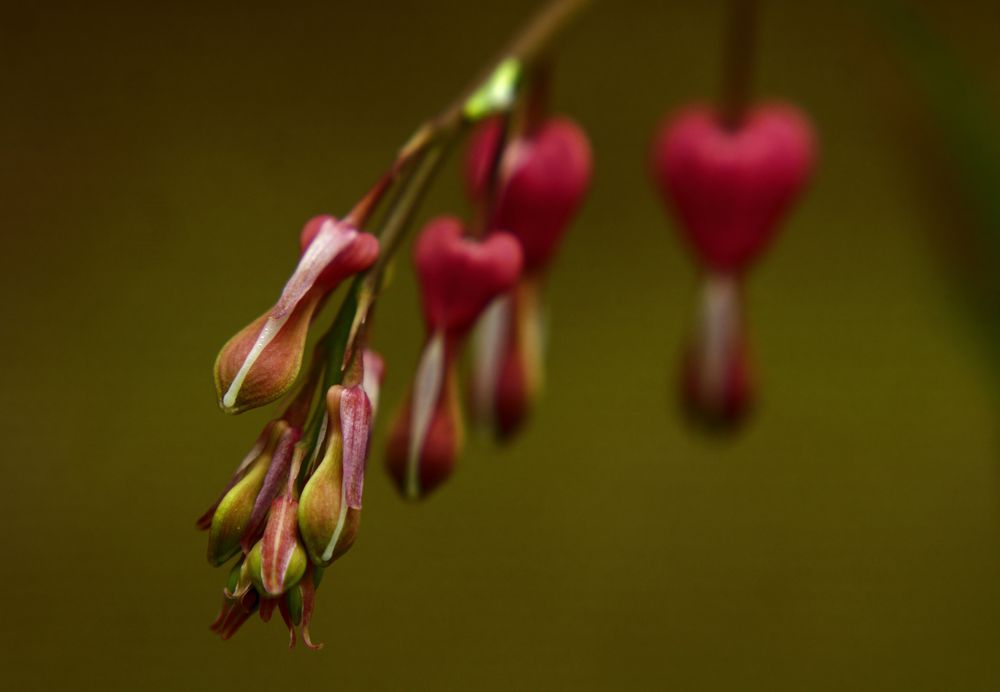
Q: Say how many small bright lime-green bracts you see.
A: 1